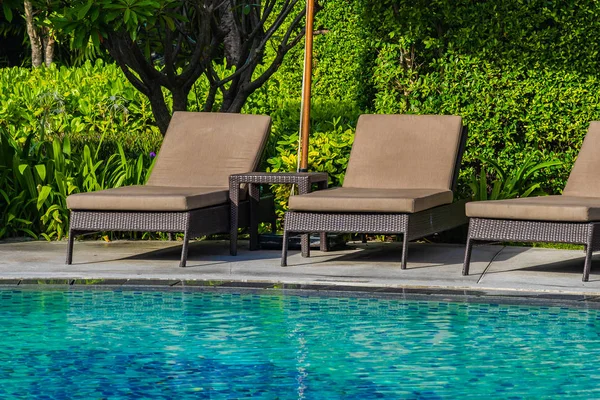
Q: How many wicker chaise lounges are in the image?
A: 3